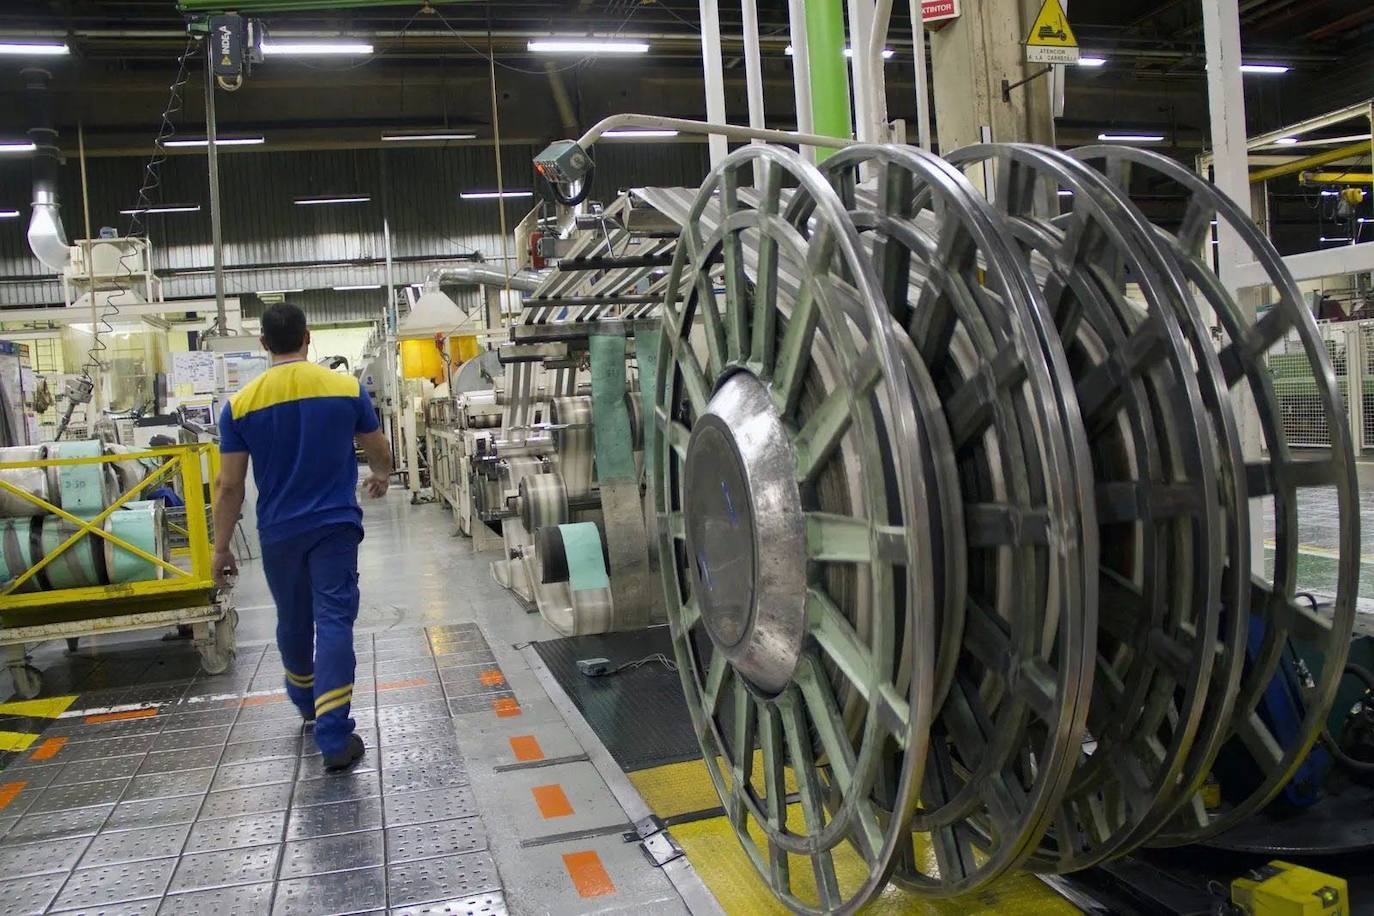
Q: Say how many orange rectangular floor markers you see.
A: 10